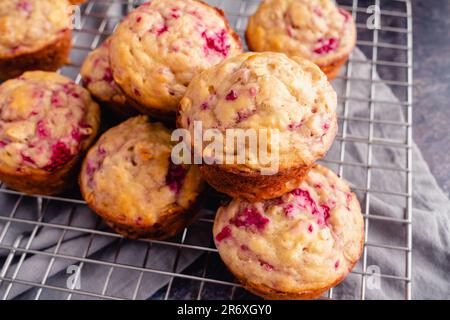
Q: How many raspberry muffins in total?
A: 8